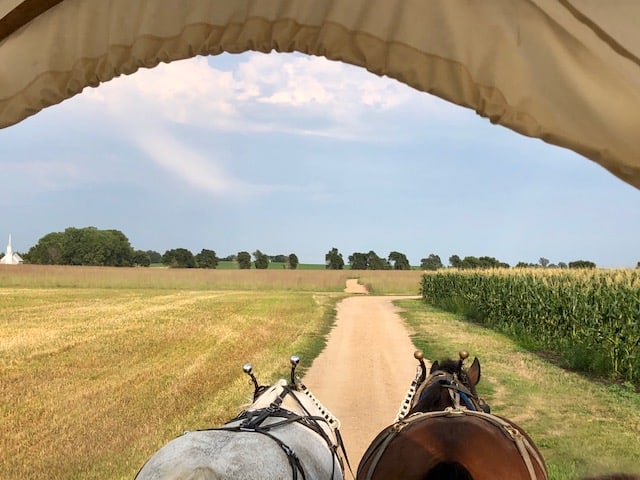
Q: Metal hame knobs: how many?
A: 4